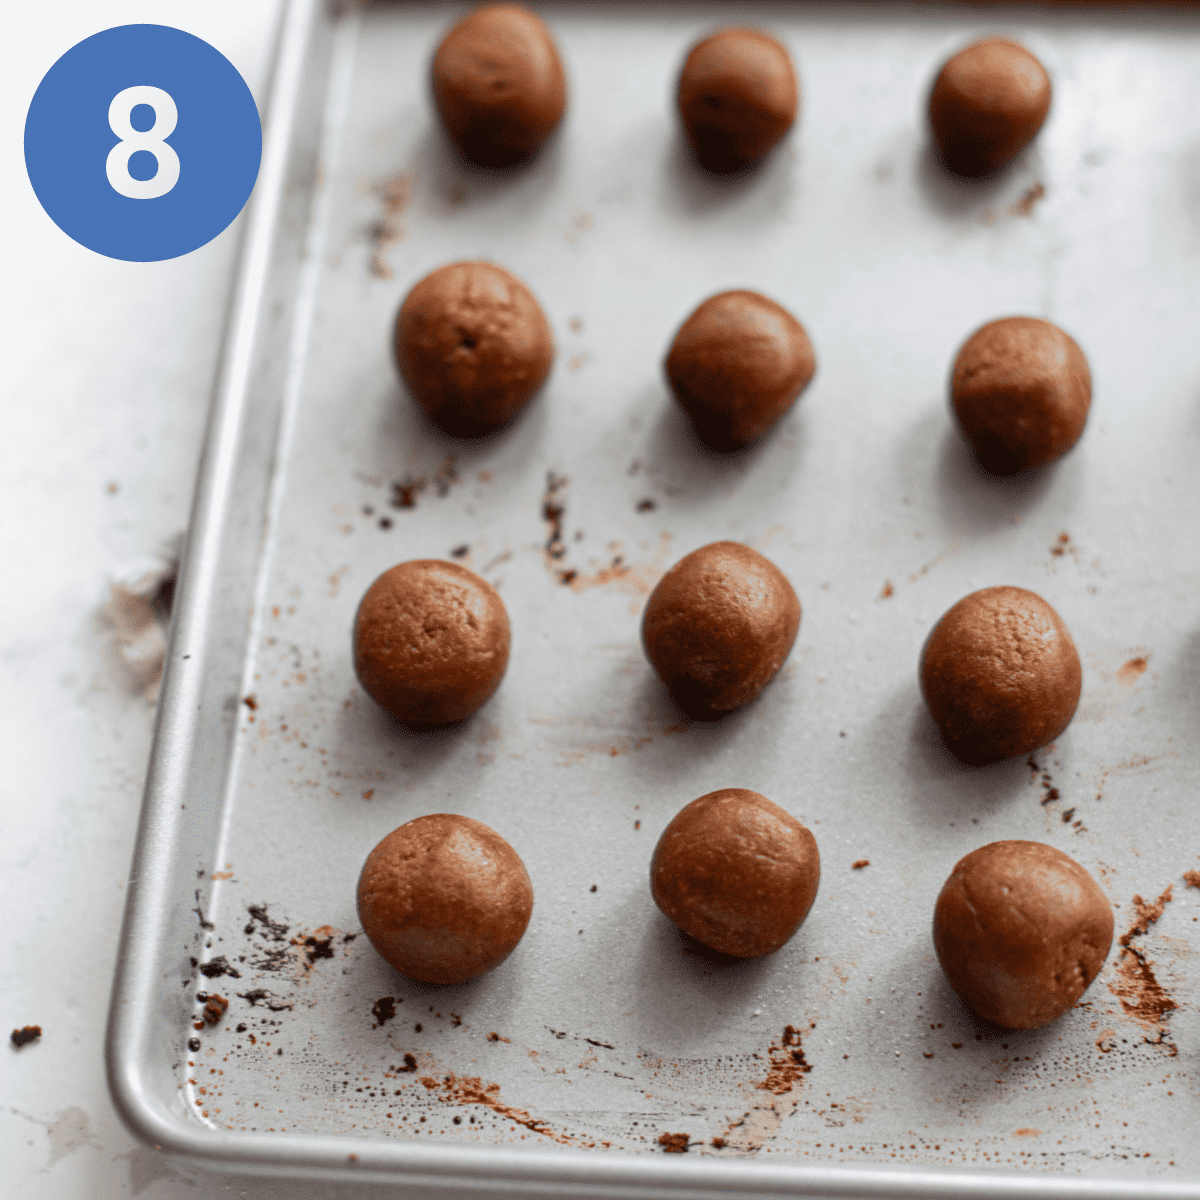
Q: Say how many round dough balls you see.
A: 12